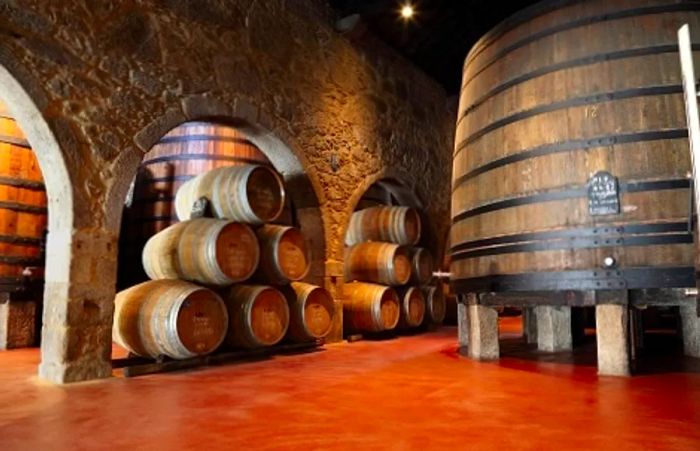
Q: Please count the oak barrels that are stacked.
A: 12